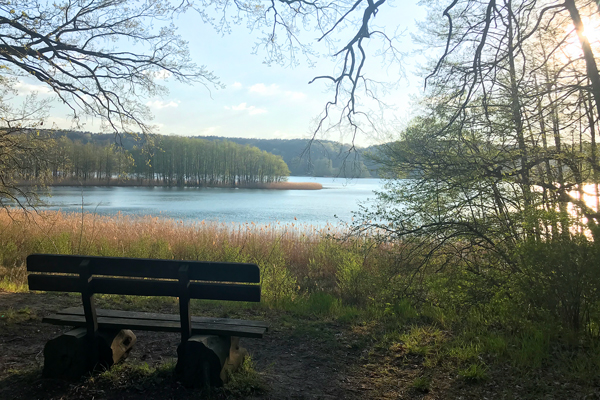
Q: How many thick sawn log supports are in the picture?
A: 2